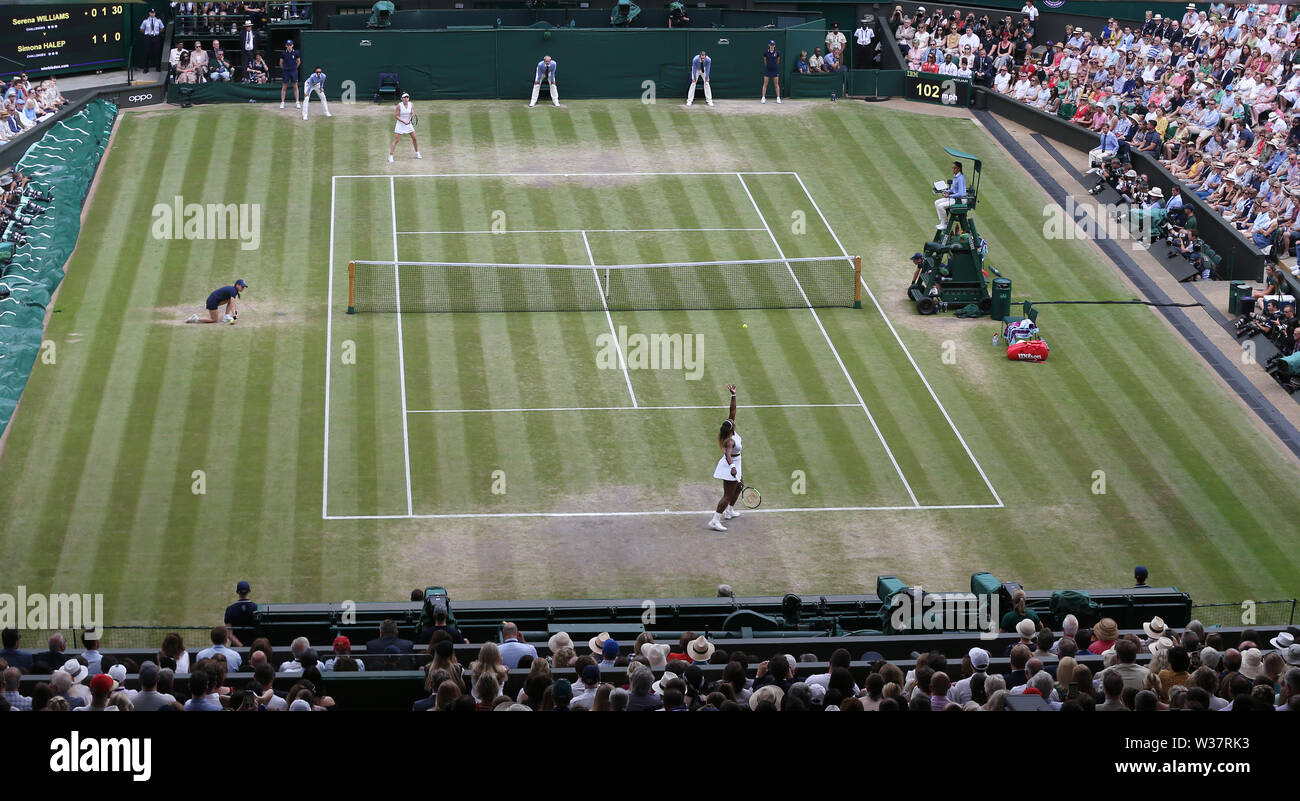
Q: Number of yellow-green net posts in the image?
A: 2